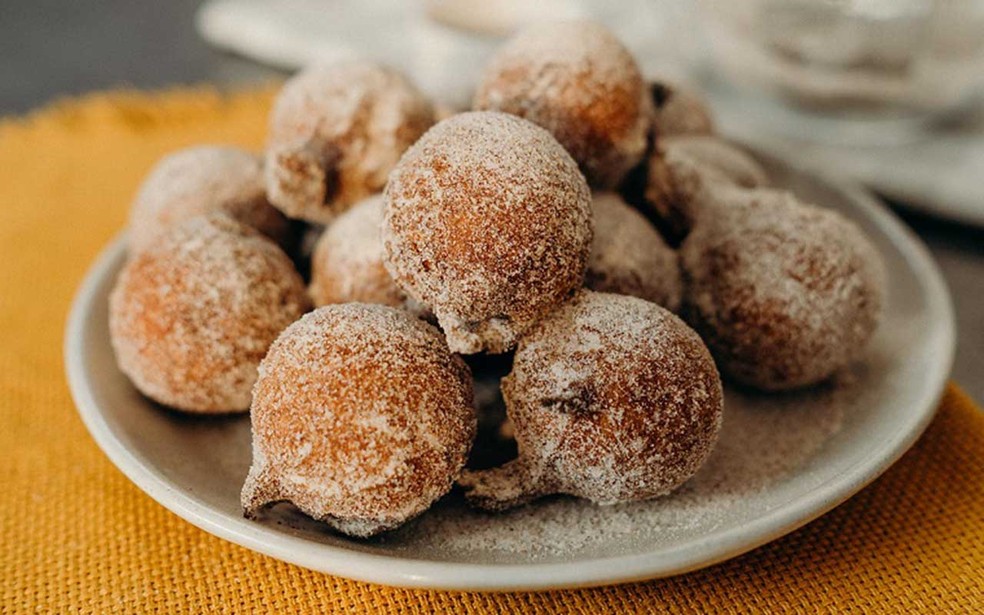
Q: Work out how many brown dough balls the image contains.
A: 12